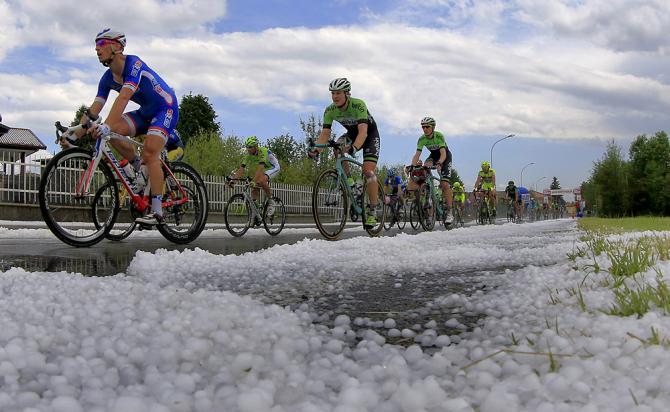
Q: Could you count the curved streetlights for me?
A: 3